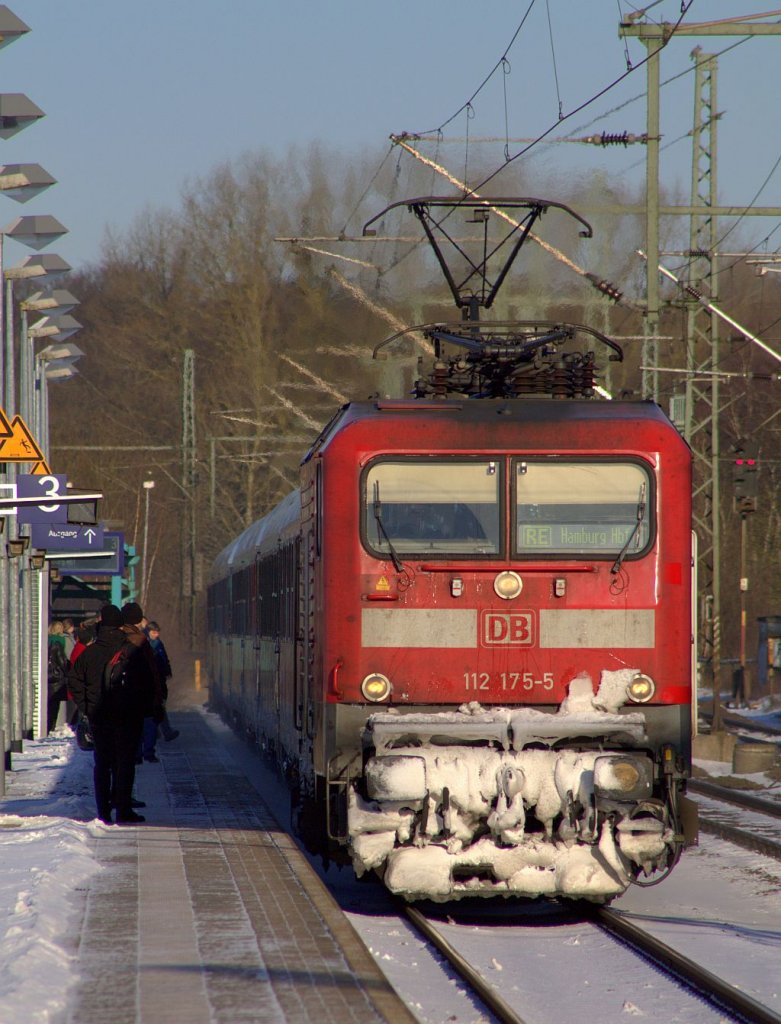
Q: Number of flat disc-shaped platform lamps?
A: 9